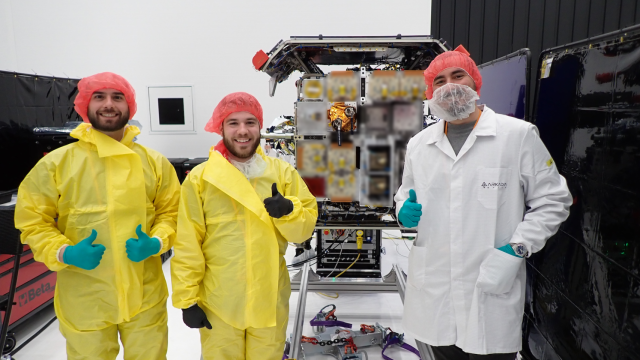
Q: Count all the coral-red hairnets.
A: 3